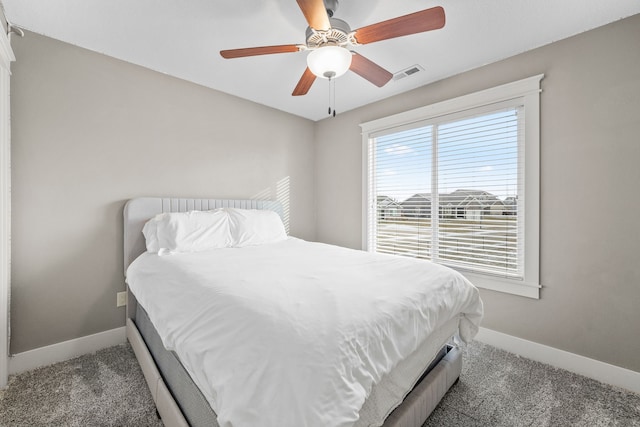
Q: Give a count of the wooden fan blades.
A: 5